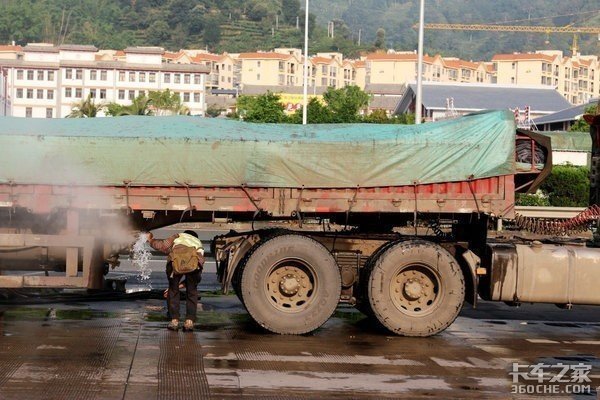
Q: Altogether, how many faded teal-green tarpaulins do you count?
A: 1